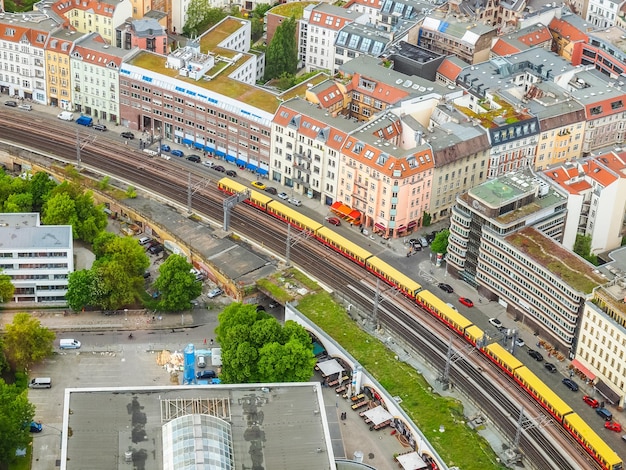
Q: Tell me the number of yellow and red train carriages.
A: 8